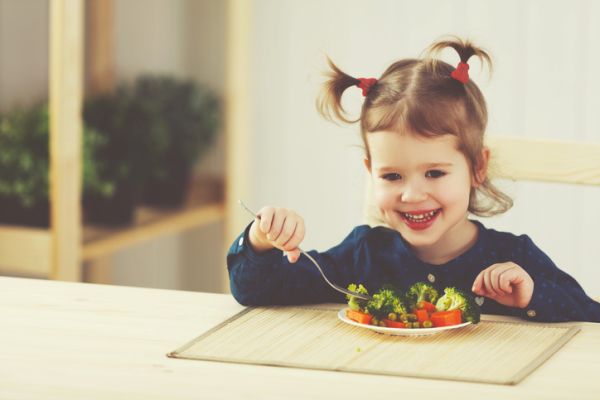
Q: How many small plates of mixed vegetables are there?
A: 1